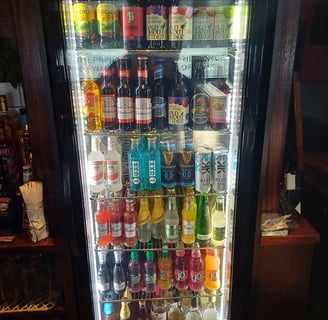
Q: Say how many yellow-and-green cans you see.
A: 2